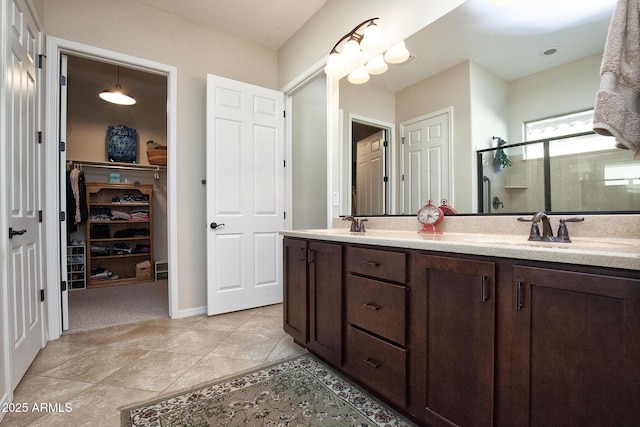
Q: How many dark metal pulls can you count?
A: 7